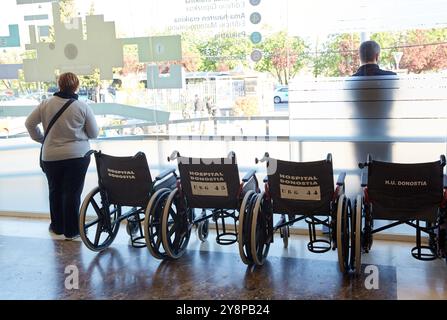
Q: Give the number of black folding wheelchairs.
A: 4